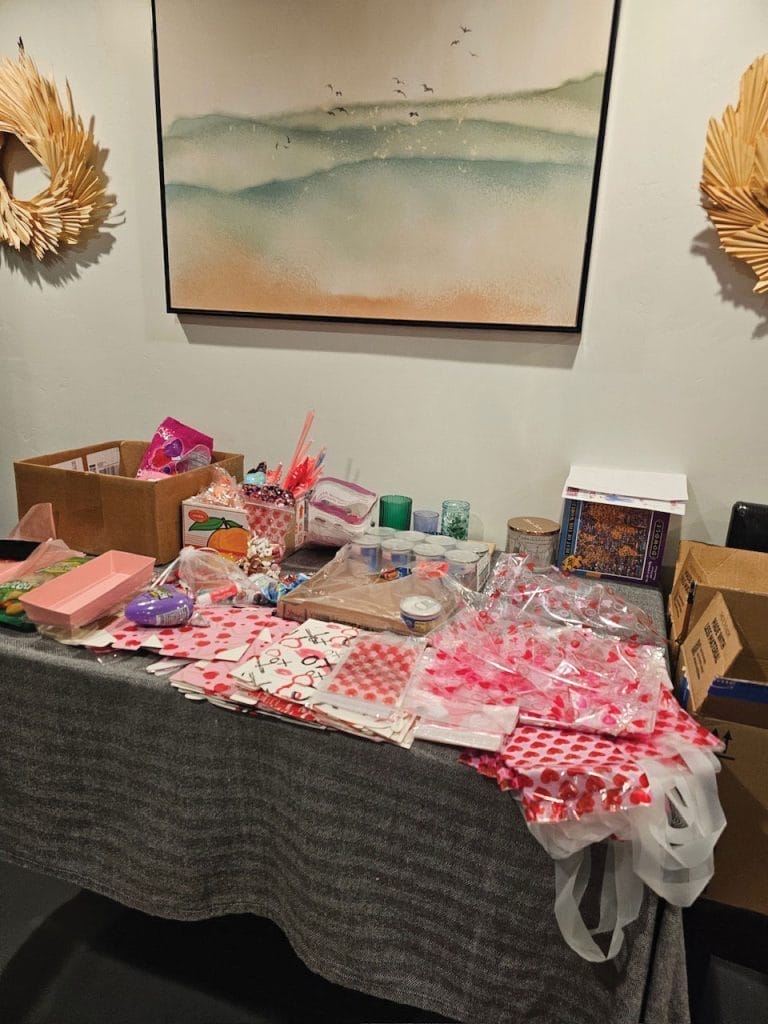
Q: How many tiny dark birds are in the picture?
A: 14